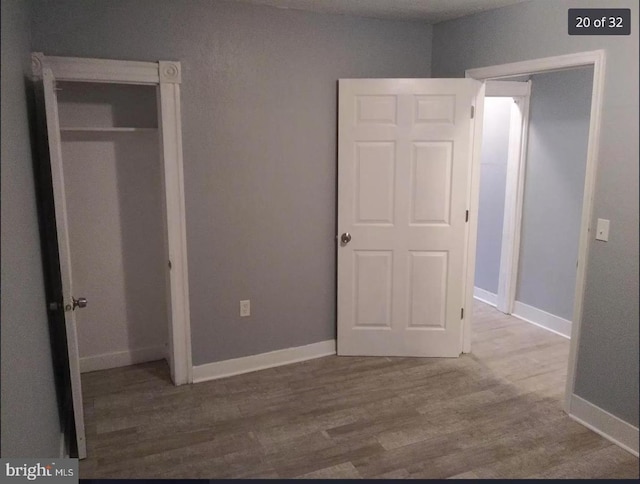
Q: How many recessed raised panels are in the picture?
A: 6